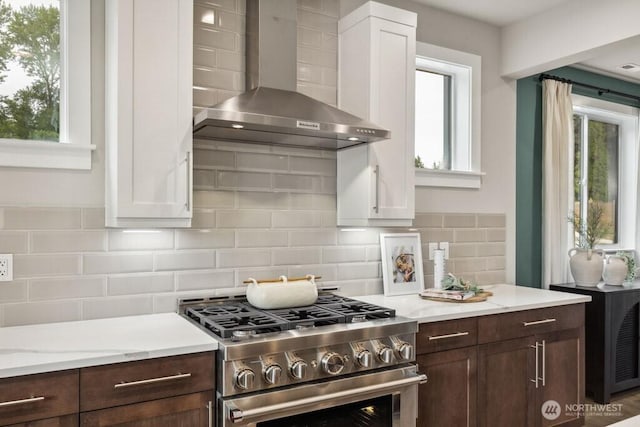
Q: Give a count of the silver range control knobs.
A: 7